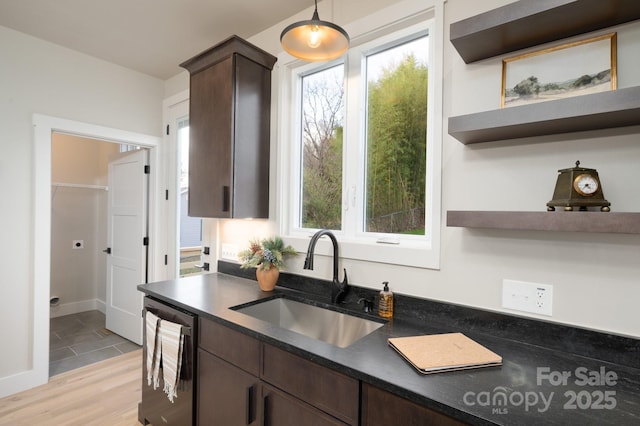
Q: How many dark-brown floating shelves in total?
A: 3